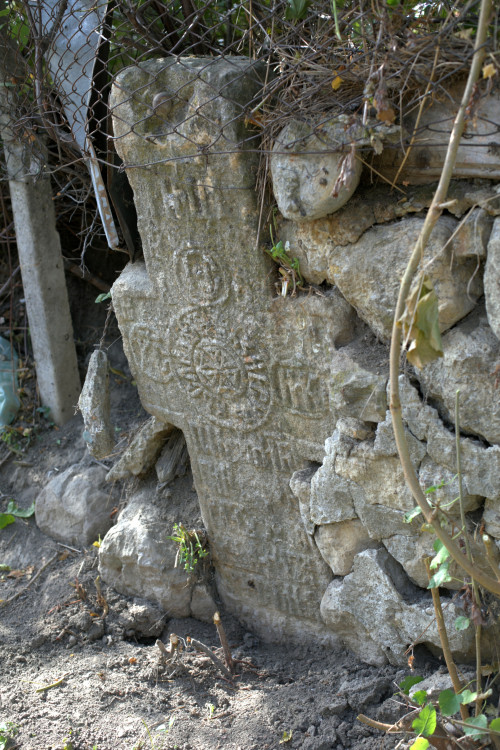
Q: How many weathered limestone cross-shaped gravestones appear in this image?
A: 1